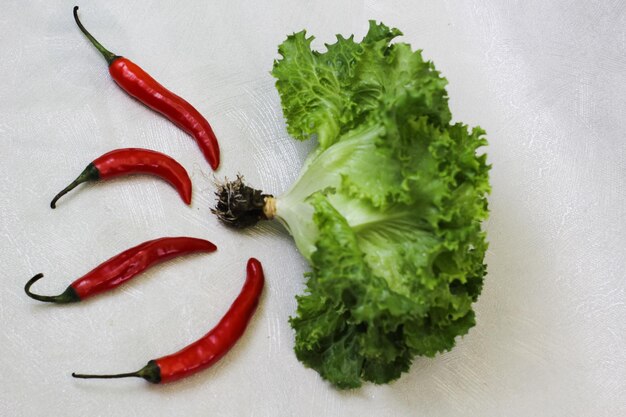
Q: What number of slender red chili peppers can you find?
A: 4